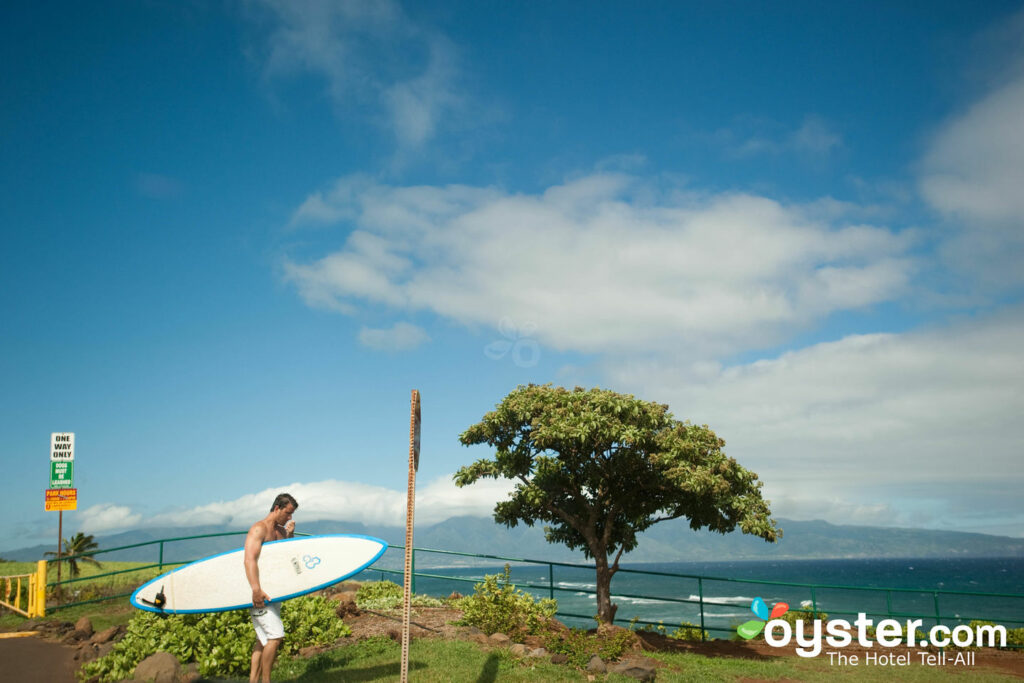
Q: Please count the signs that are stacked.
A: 3